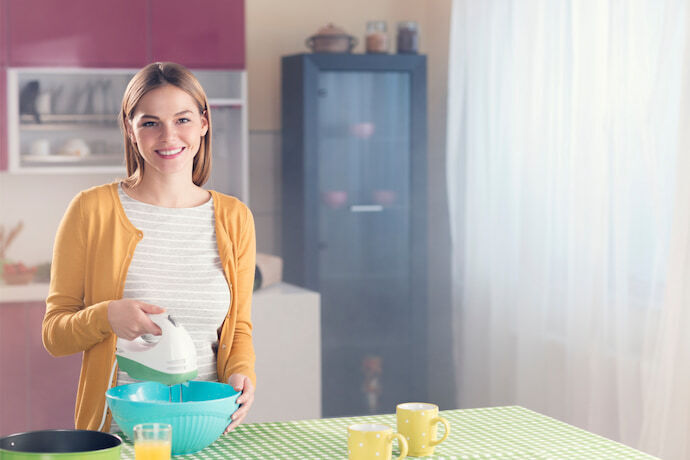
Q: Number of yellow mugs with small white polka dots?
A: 2